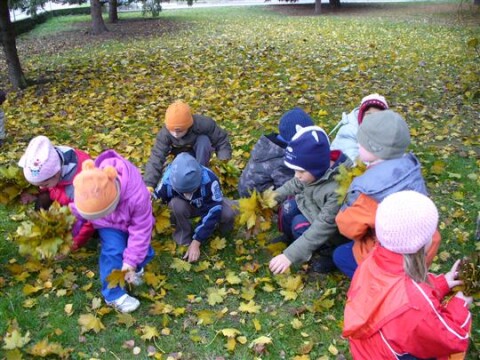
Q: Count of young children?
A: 9